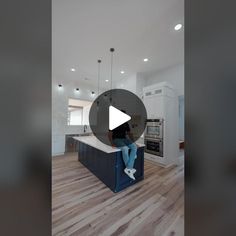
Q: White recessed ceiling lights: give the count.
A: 5